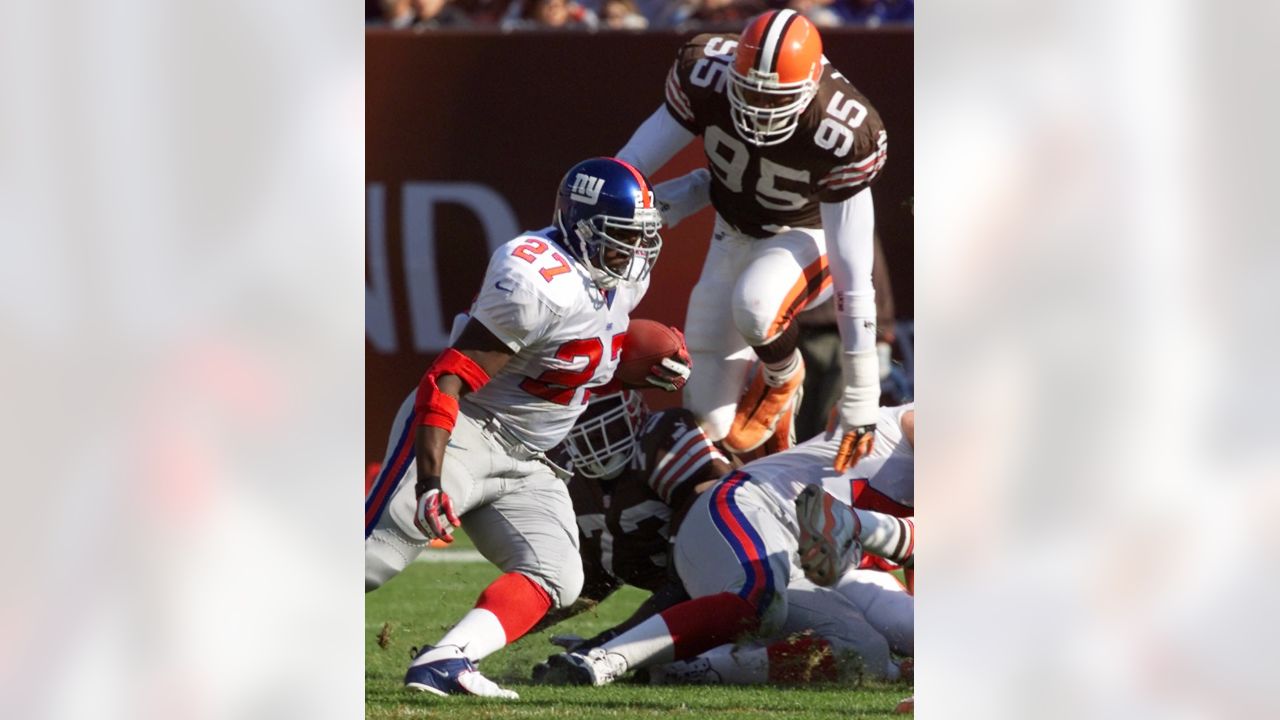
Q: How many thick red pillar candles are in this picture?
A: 0